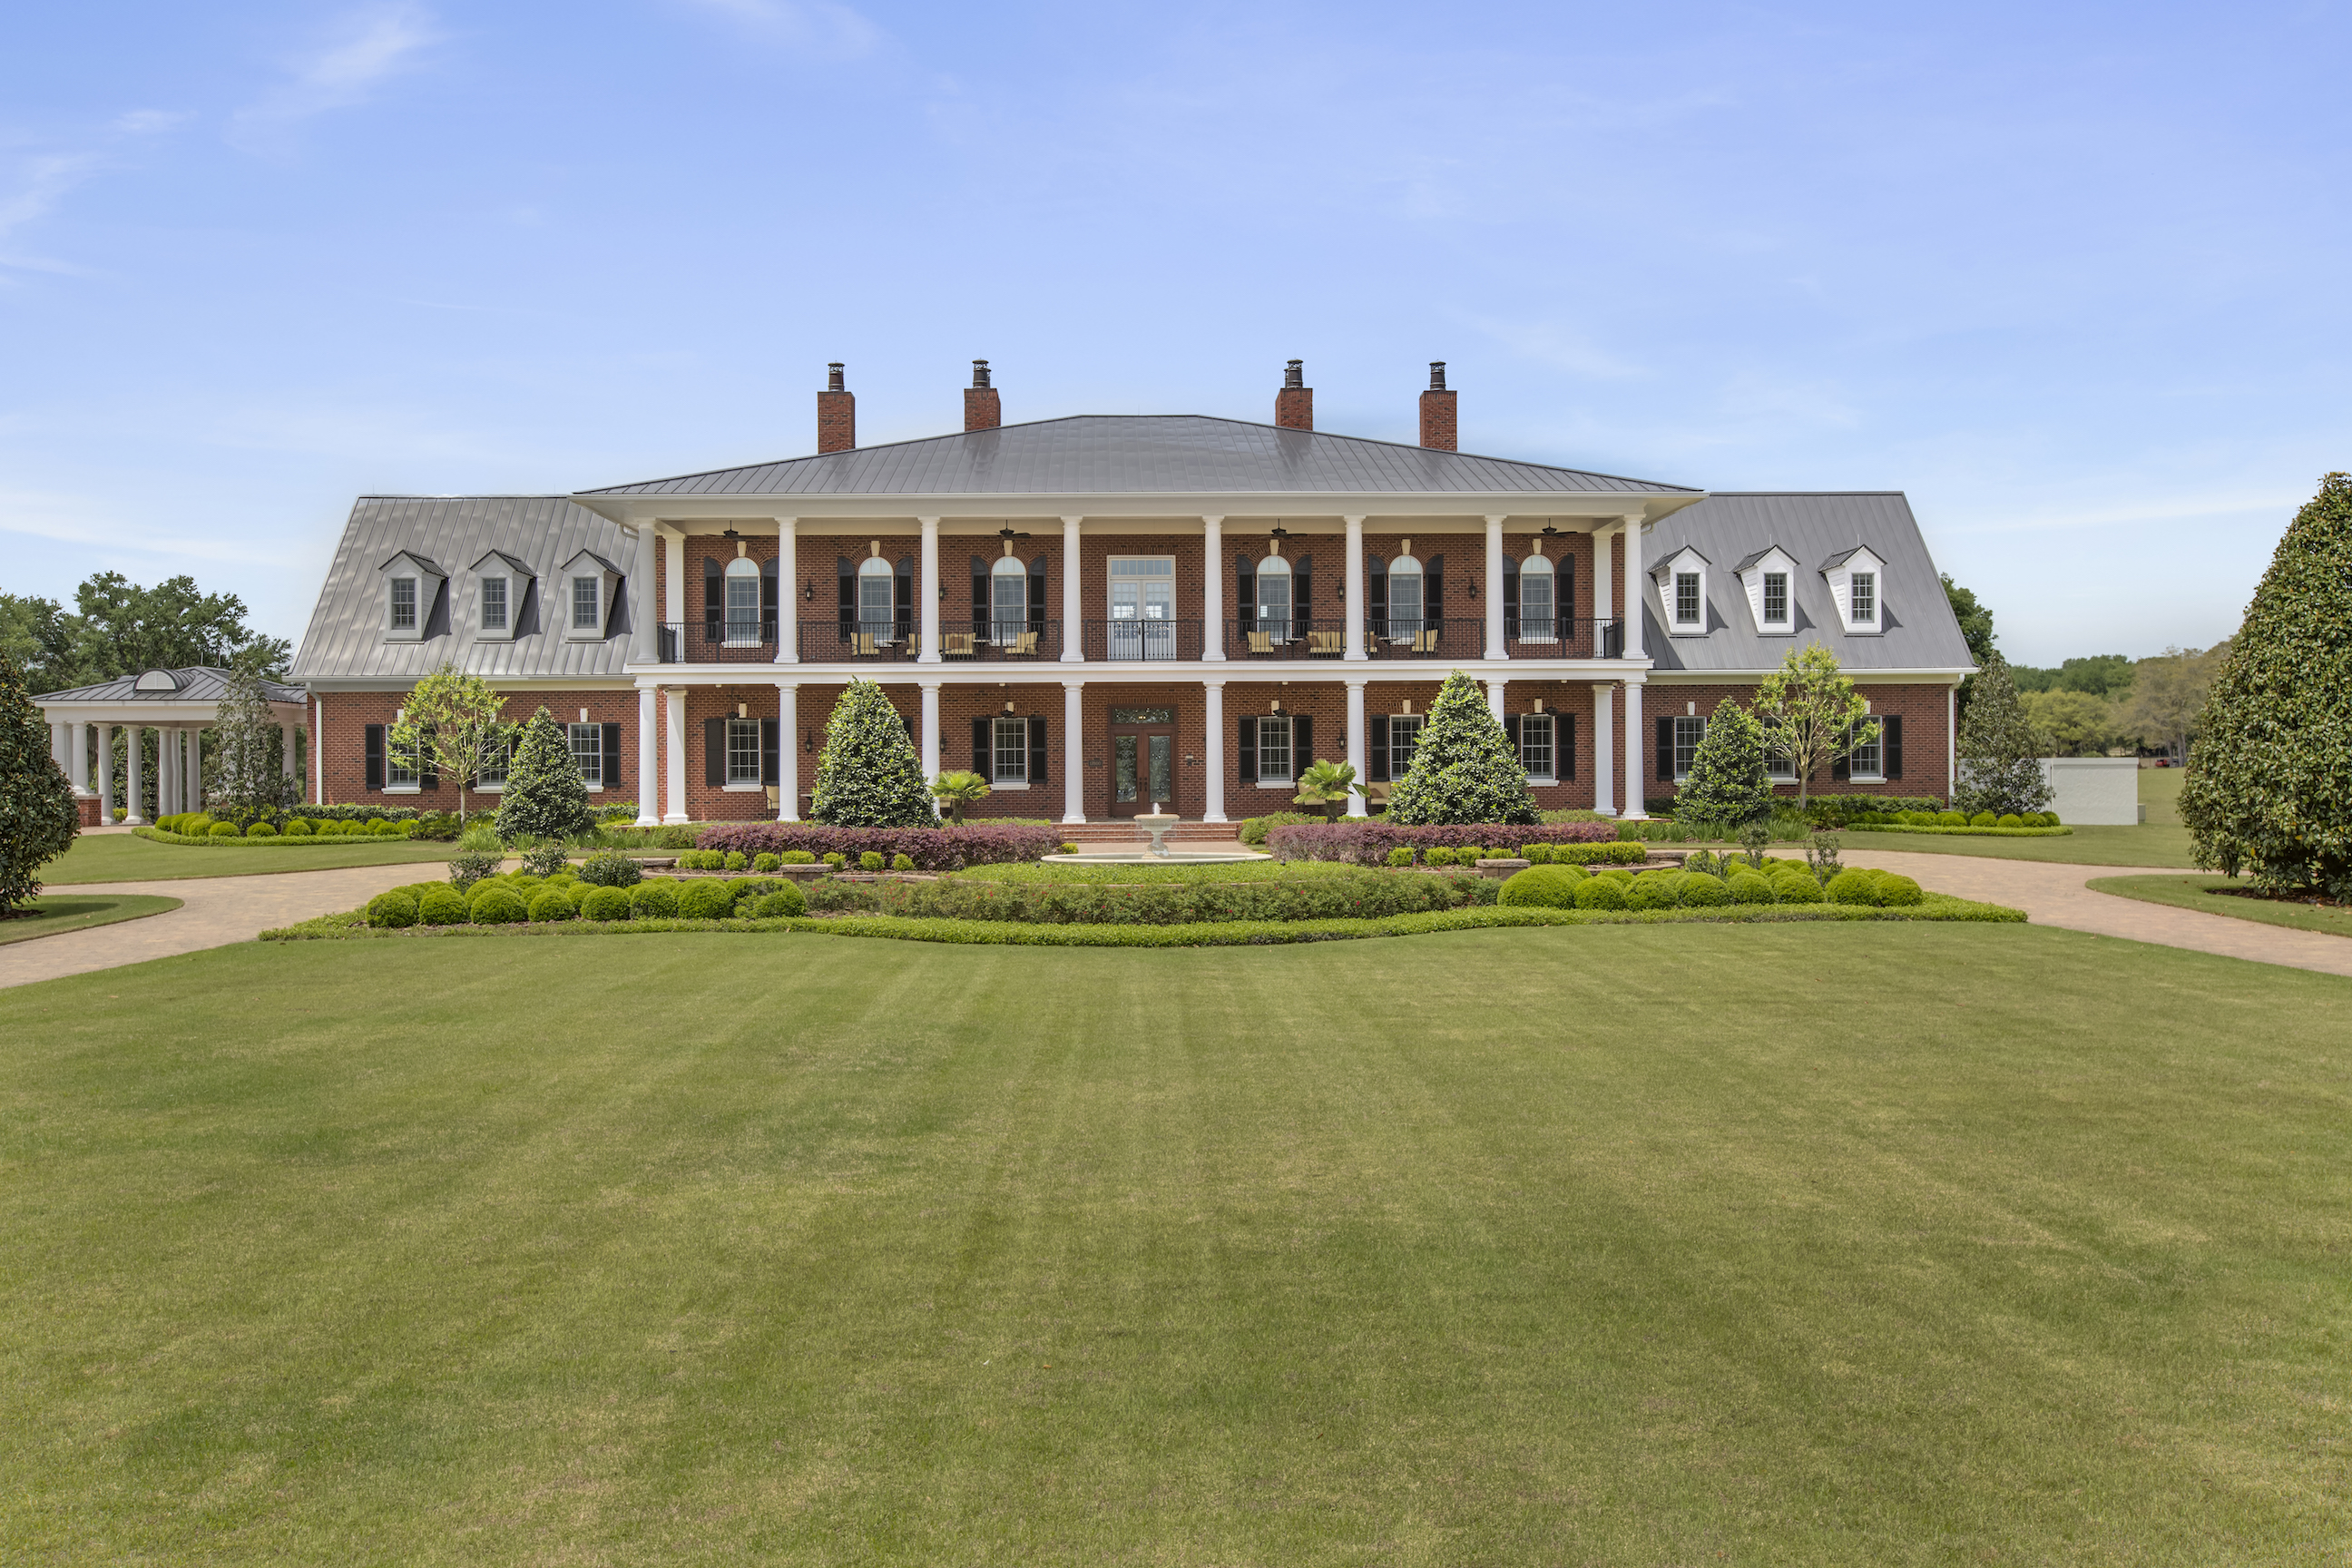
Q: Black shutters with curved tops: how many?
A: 12